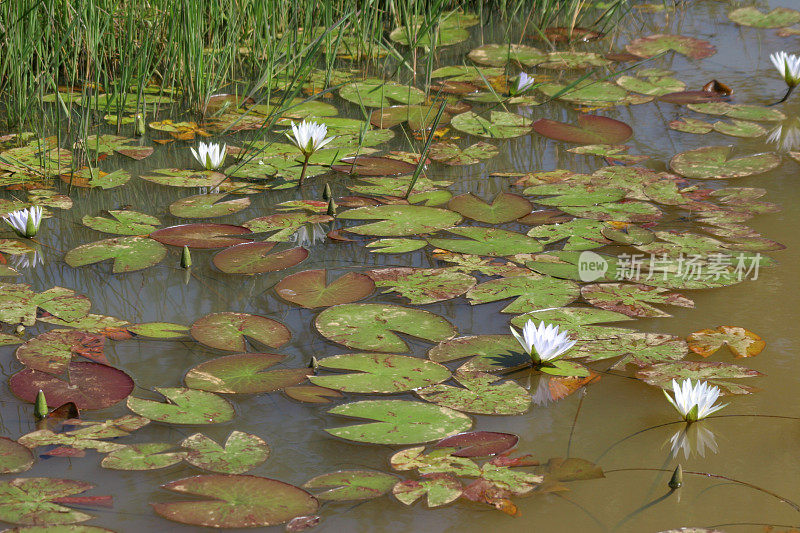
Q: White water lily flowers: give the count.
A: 7